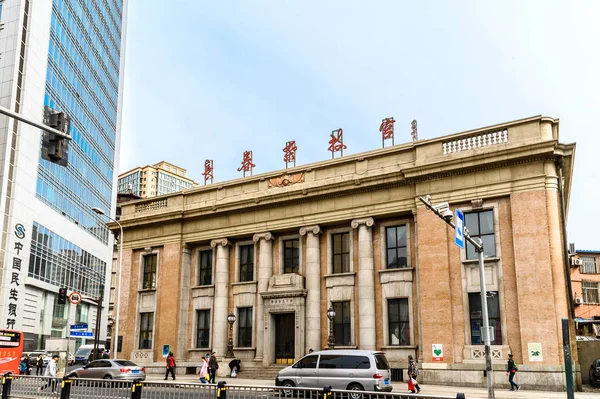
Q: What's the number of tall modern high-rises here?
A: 2